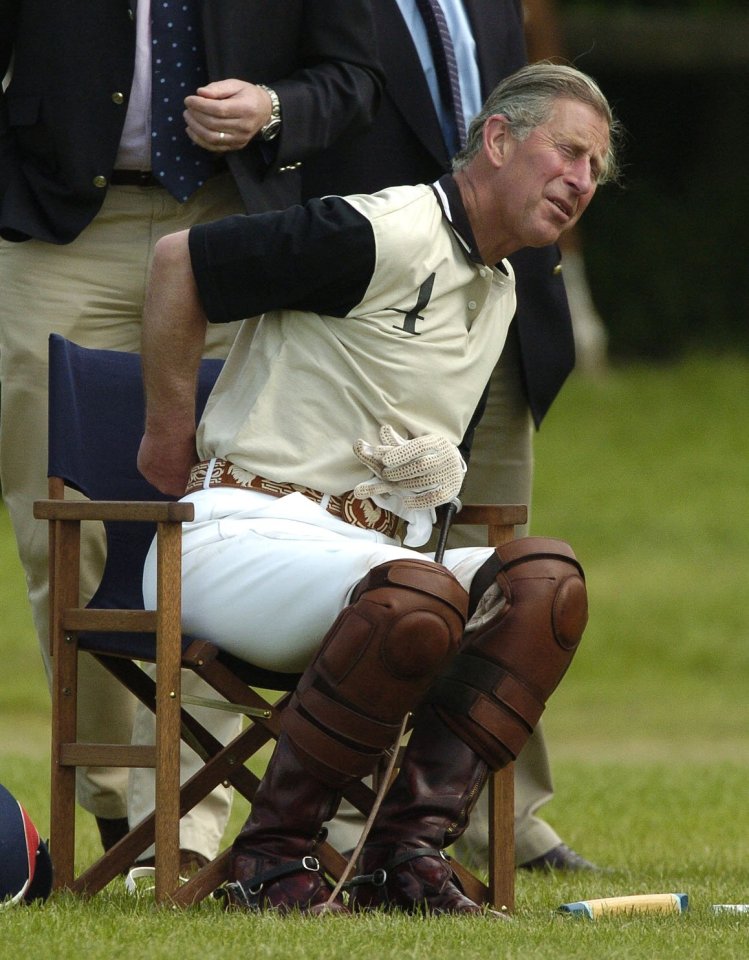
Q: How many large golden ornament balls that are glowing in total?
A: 0